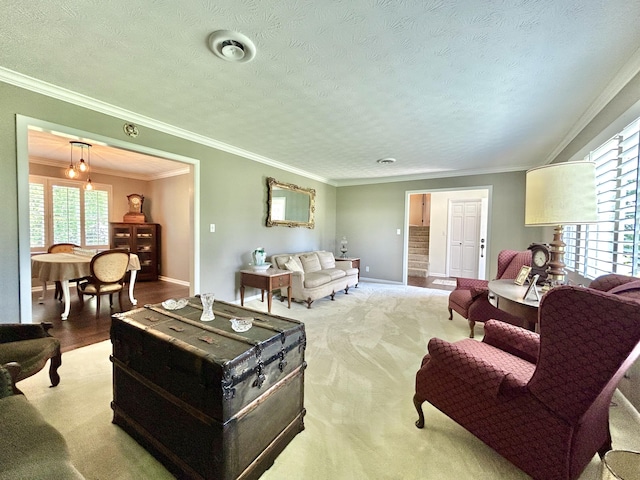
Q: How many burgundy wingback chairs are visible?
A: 2